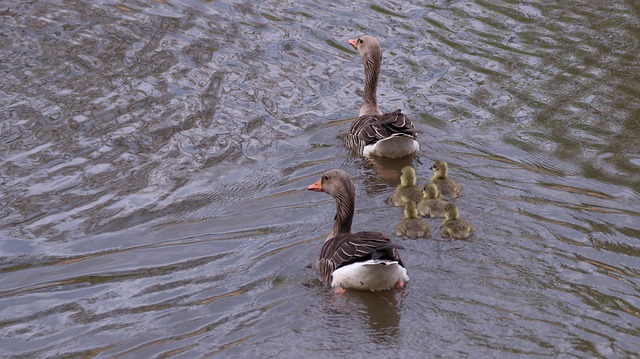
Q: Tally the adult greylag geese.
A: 2